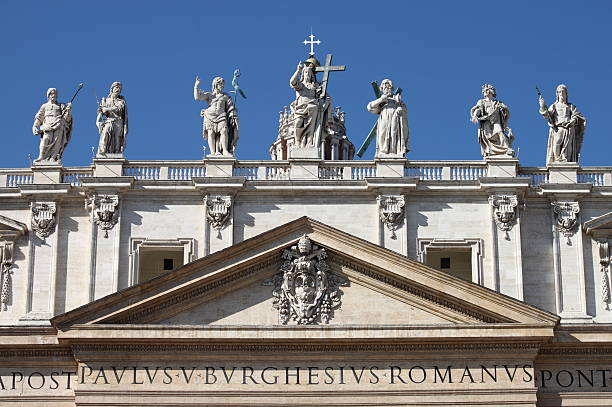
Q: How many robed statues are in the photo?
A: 7